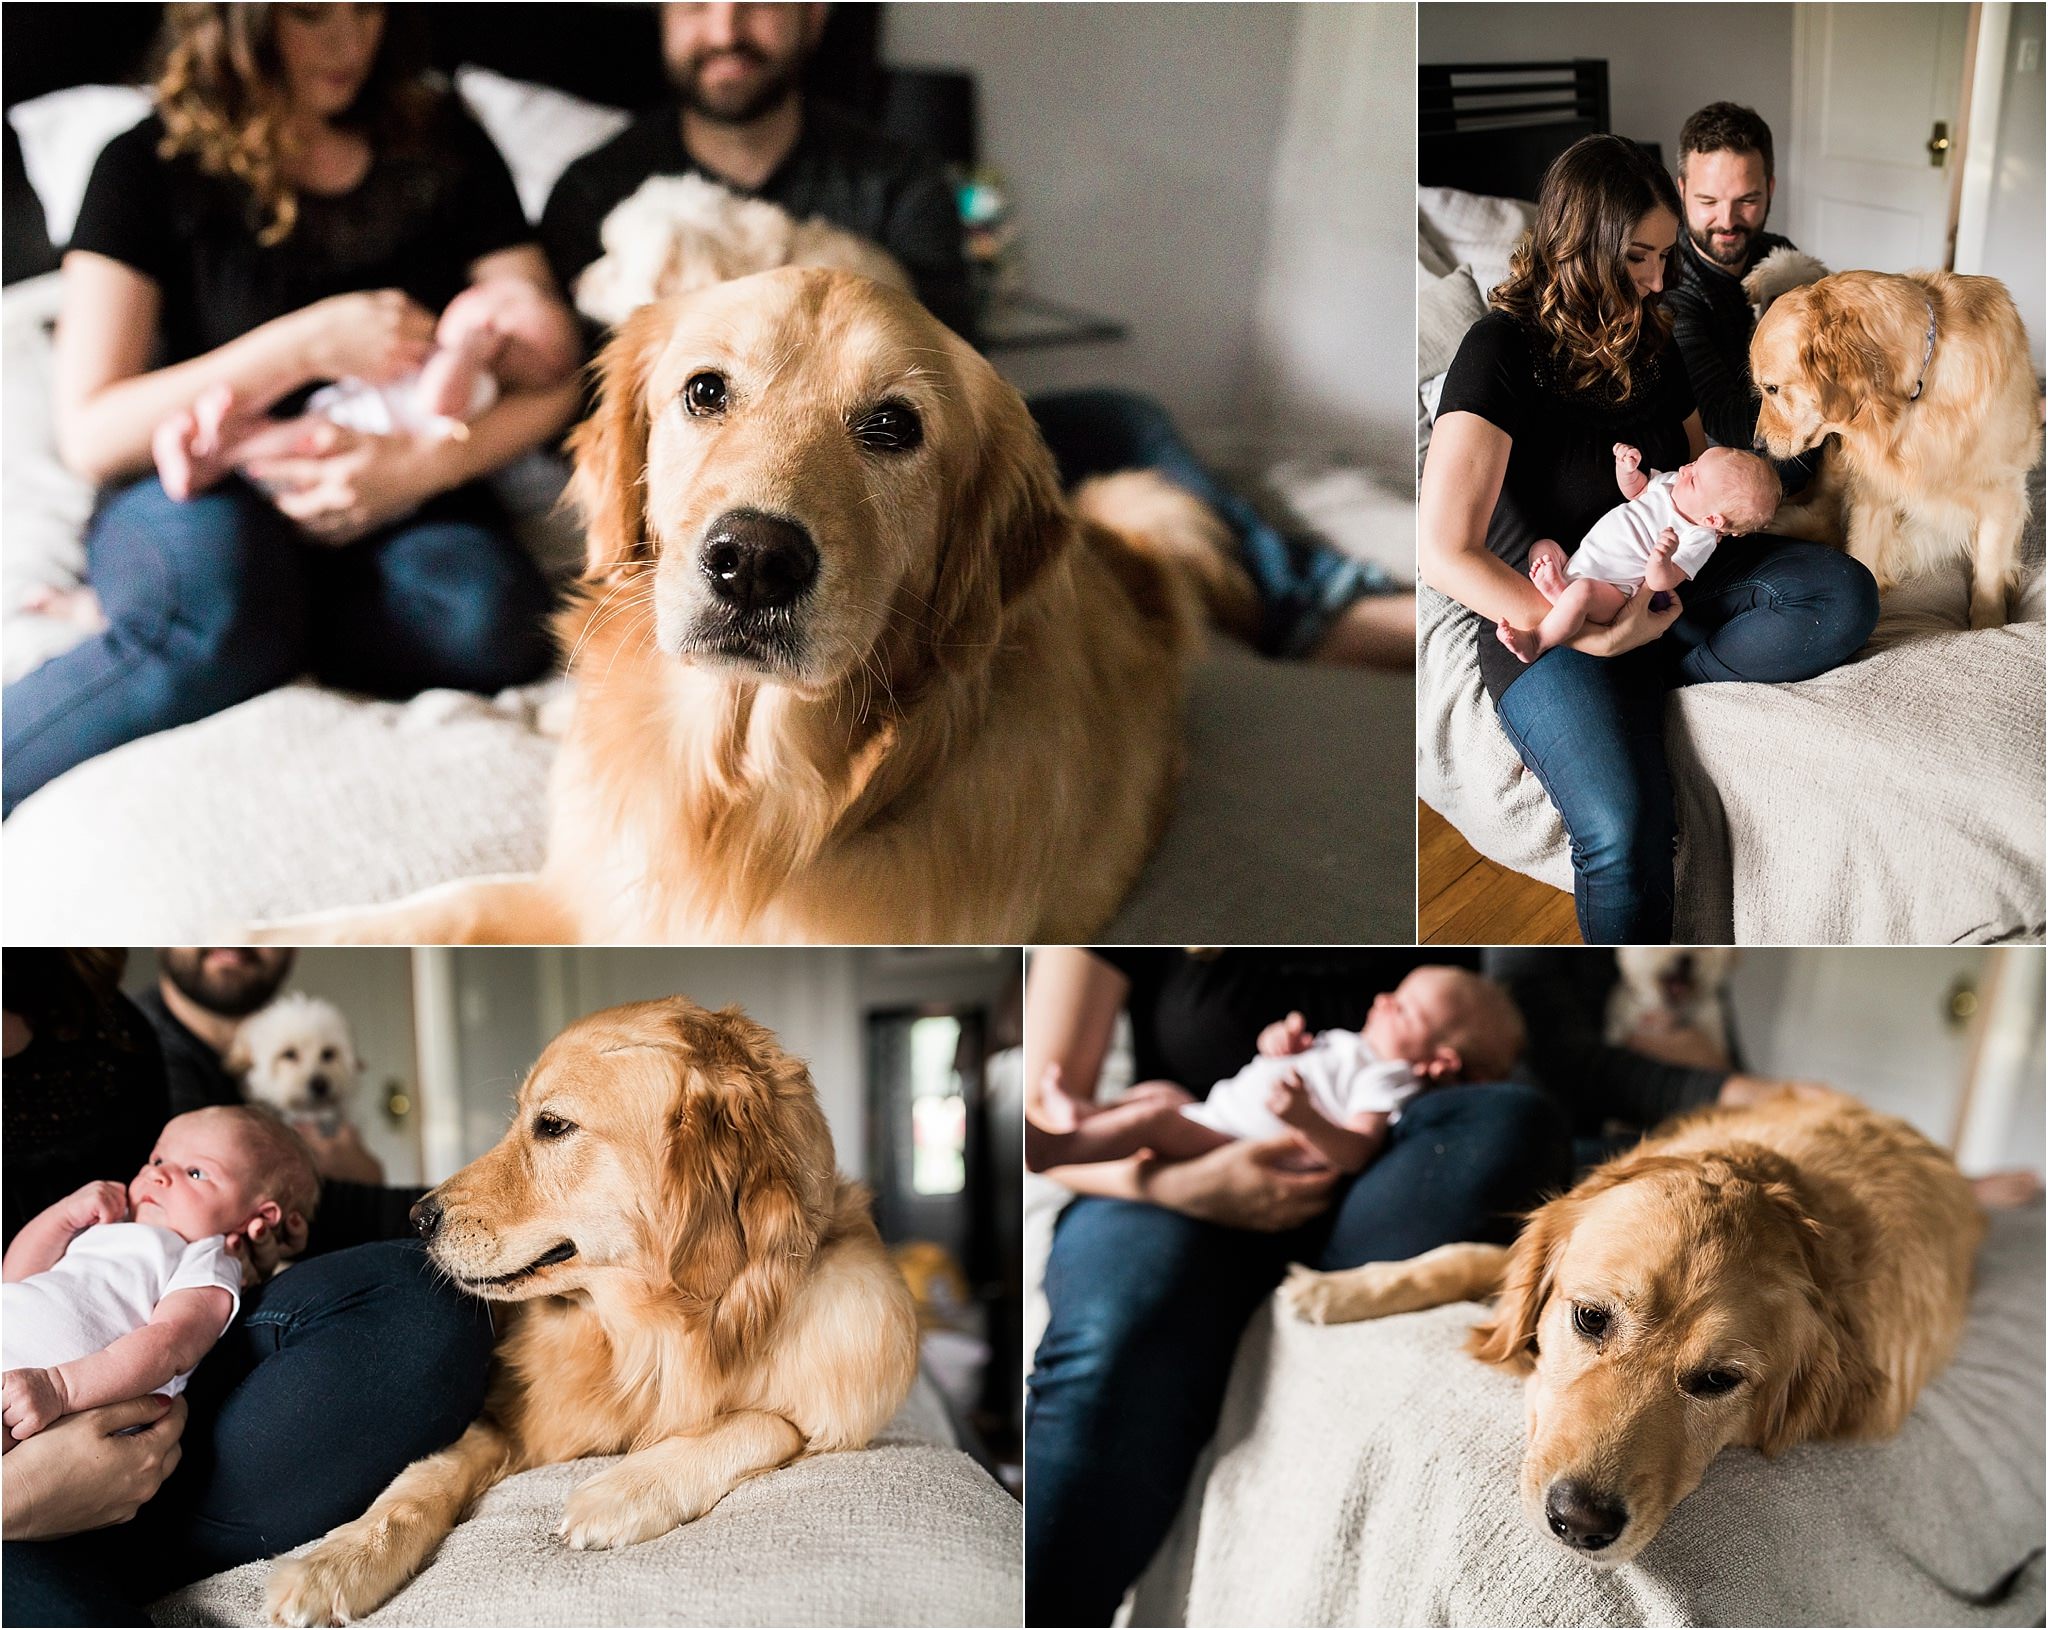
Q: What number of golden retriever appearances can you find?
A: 4